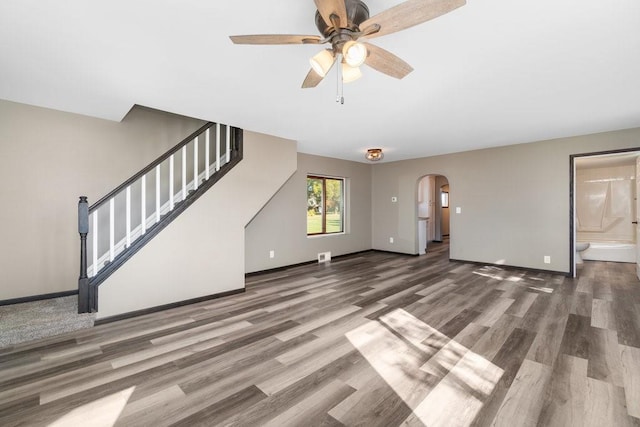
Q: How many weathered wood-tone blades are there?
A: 5